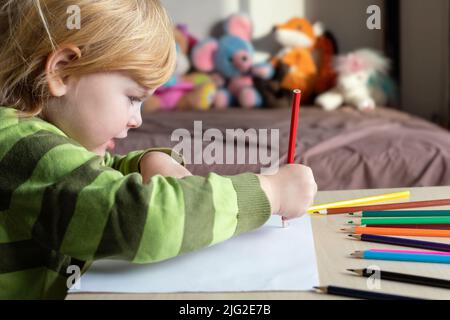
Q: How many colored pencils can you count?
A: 12